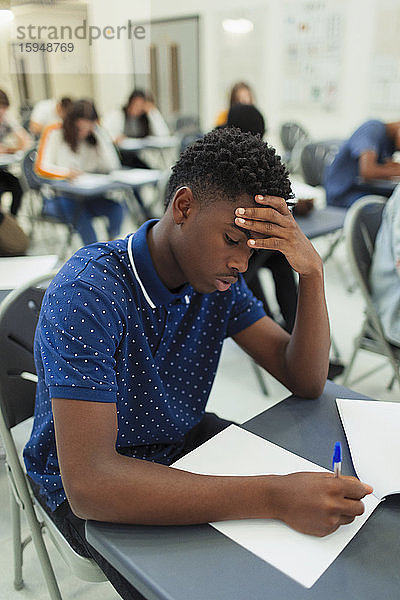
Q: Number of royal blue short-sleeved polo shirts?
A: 1